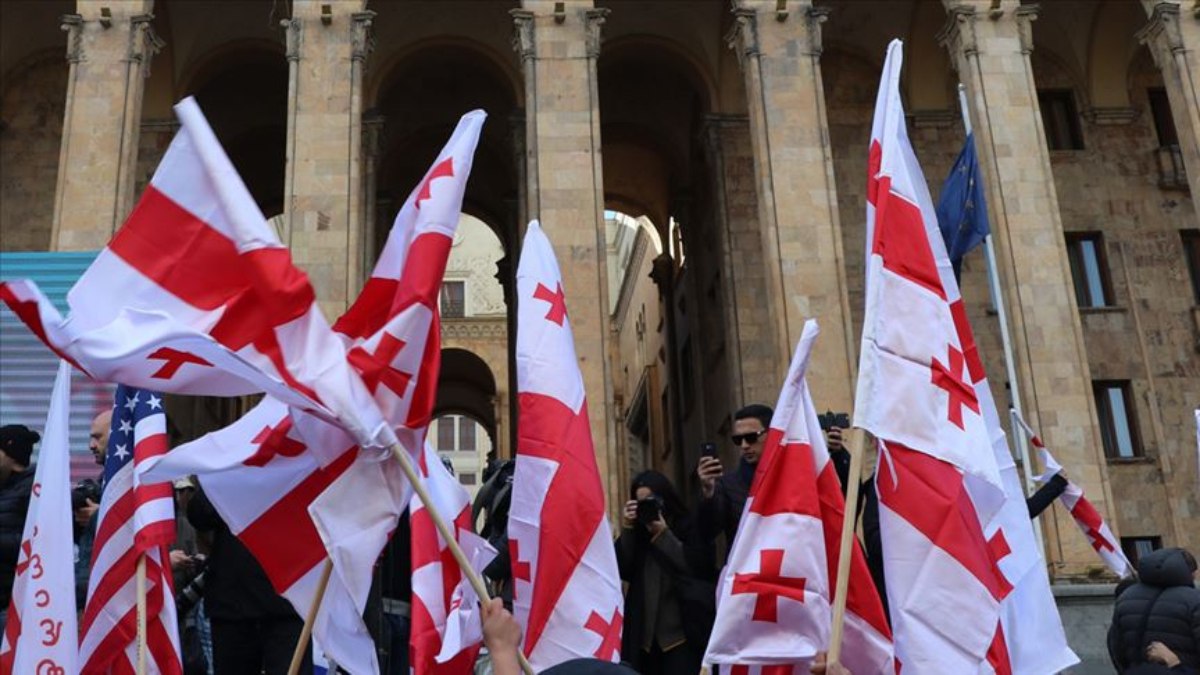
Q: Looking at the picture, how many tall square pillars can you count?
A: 6